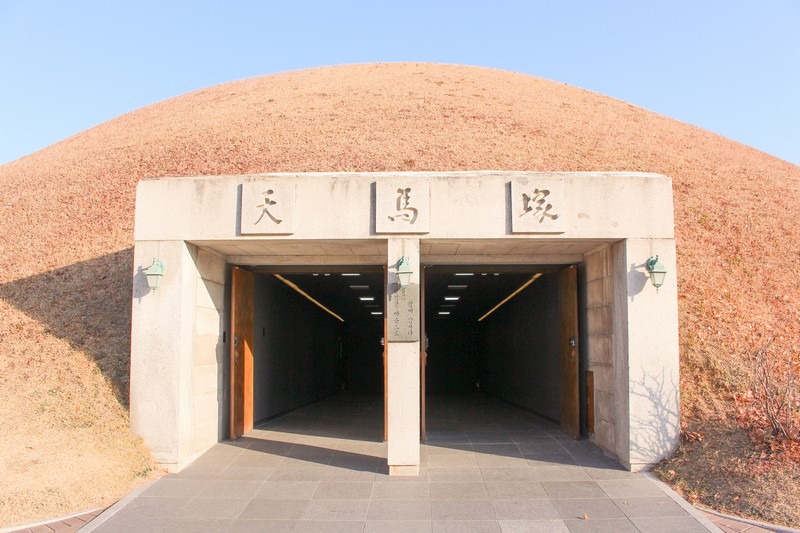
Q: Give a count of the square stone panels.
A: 3